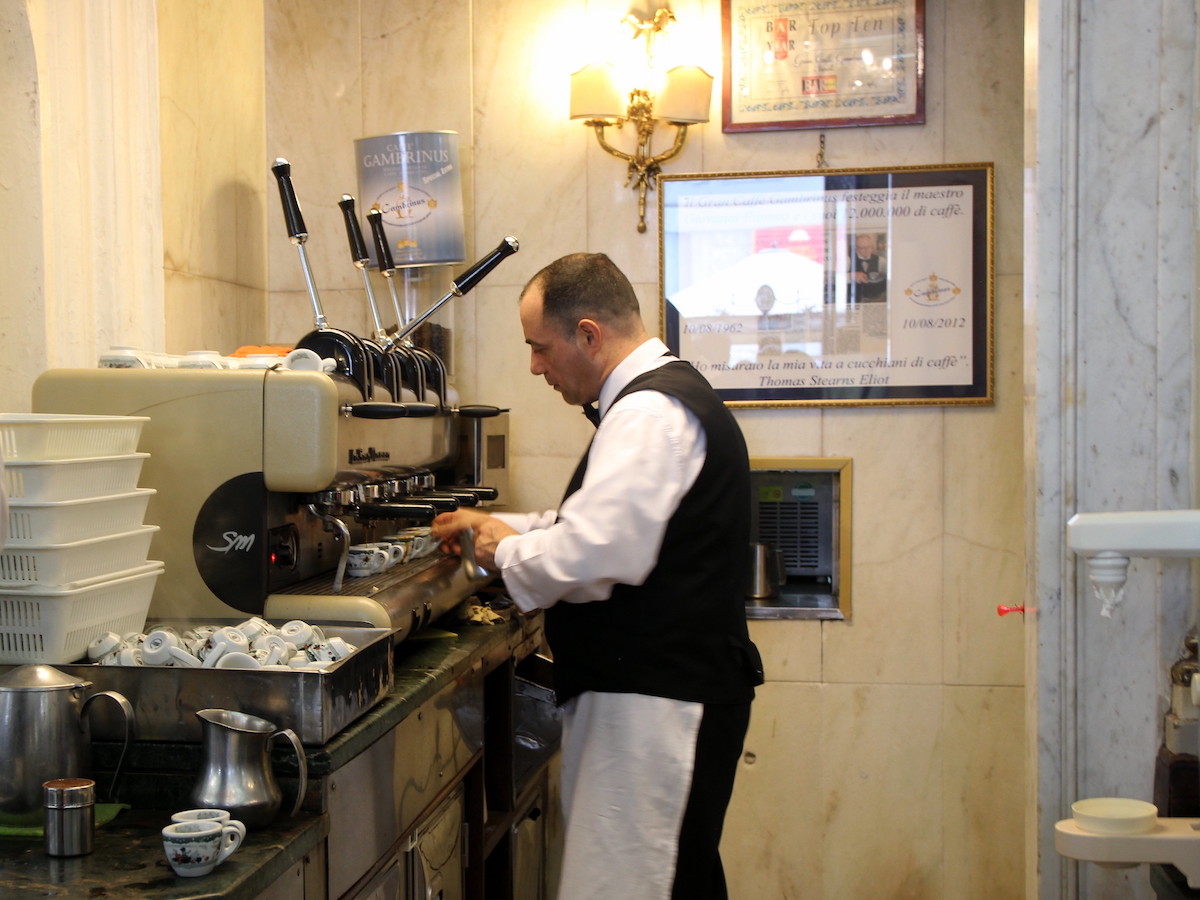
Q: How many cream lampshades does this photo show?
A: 2